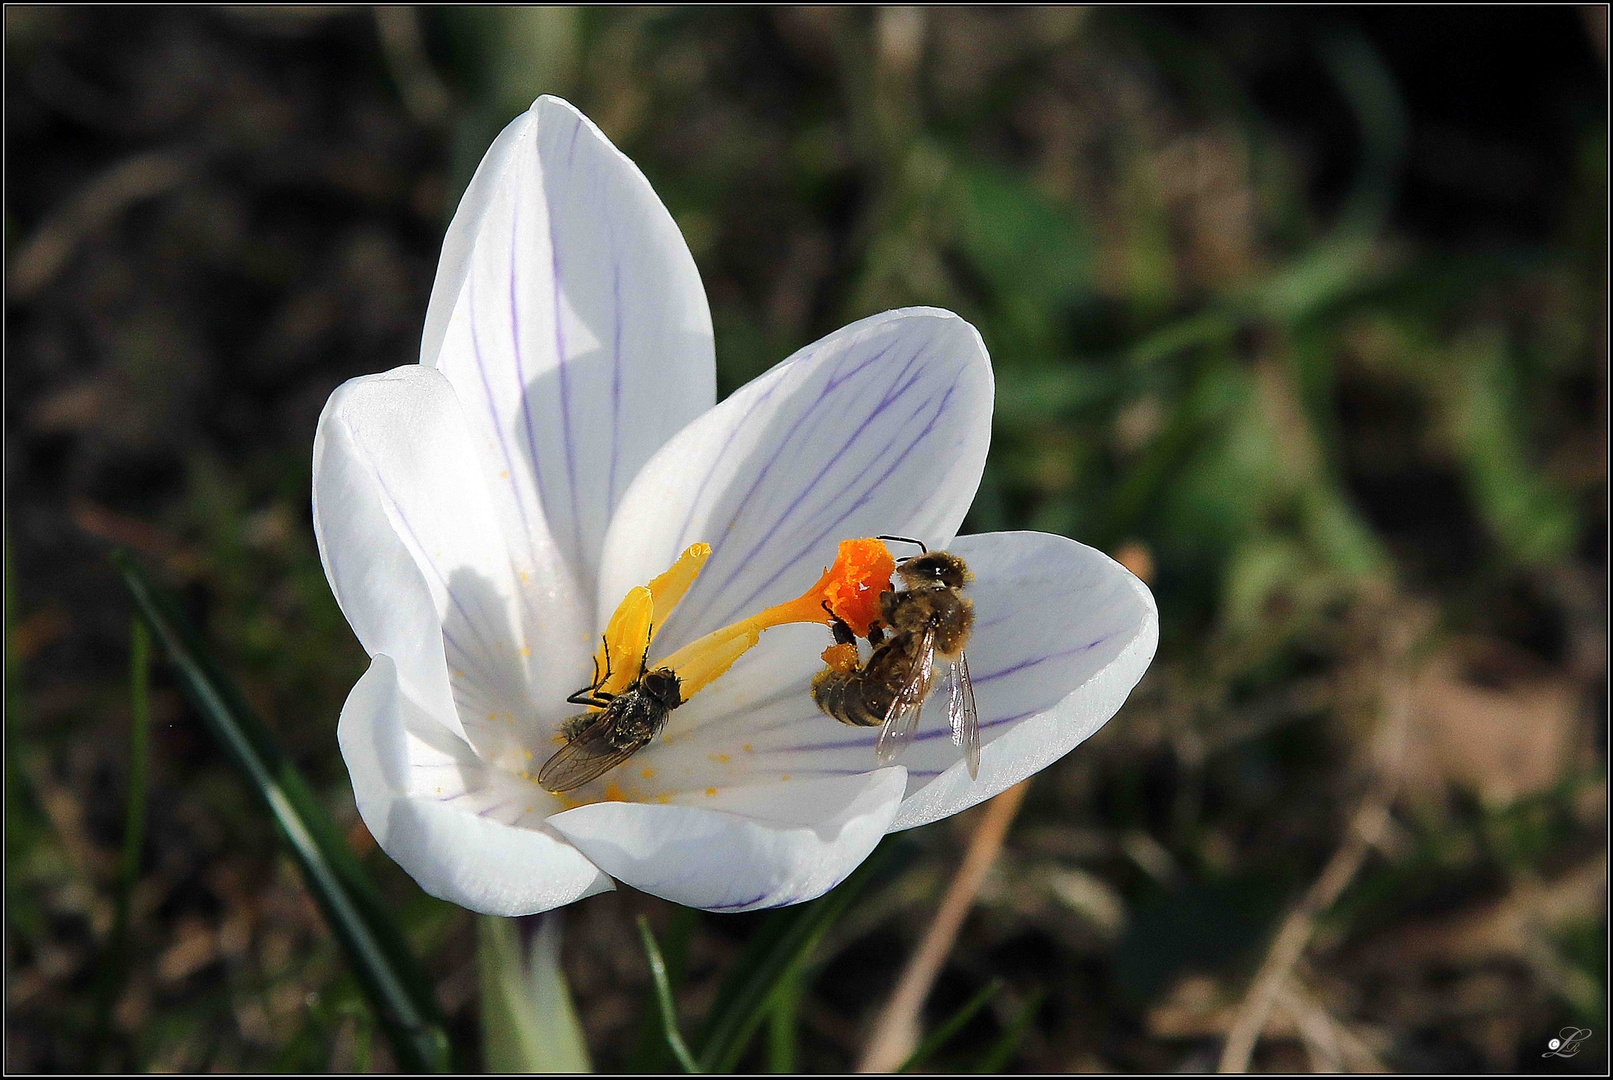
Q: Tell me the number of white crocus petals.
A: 6